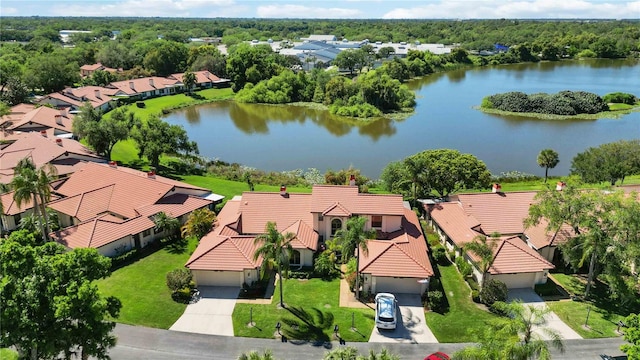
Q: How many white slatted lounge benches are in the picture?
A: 0